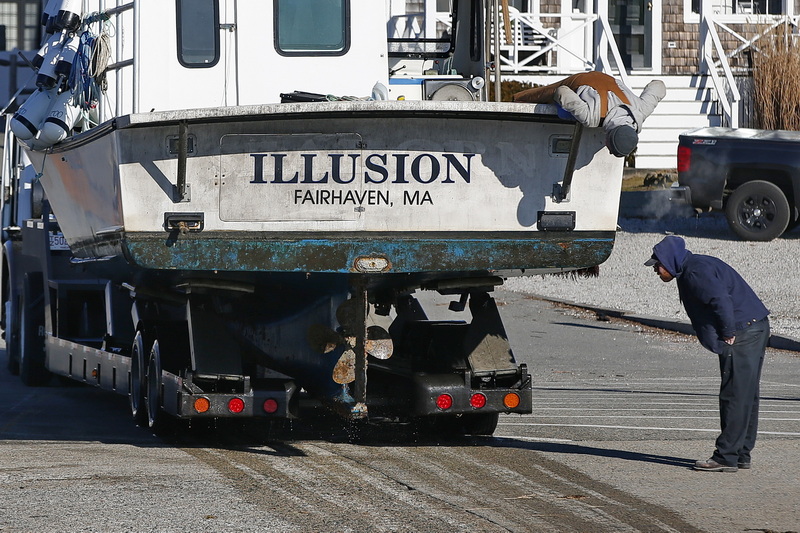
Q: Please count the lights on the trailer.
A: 6